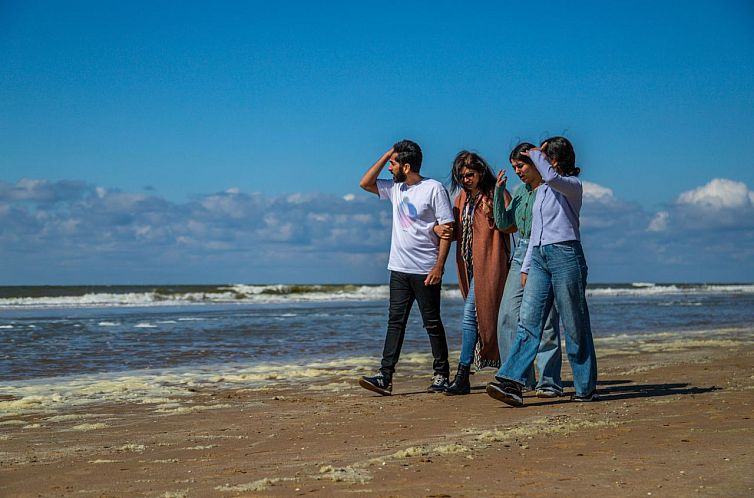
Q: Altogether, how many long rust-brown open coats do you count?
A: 1